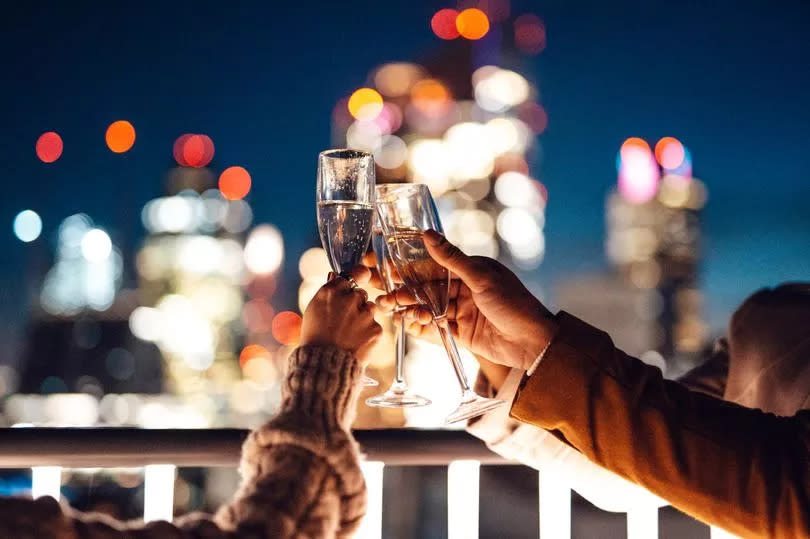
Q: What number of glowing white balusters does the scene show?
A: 7